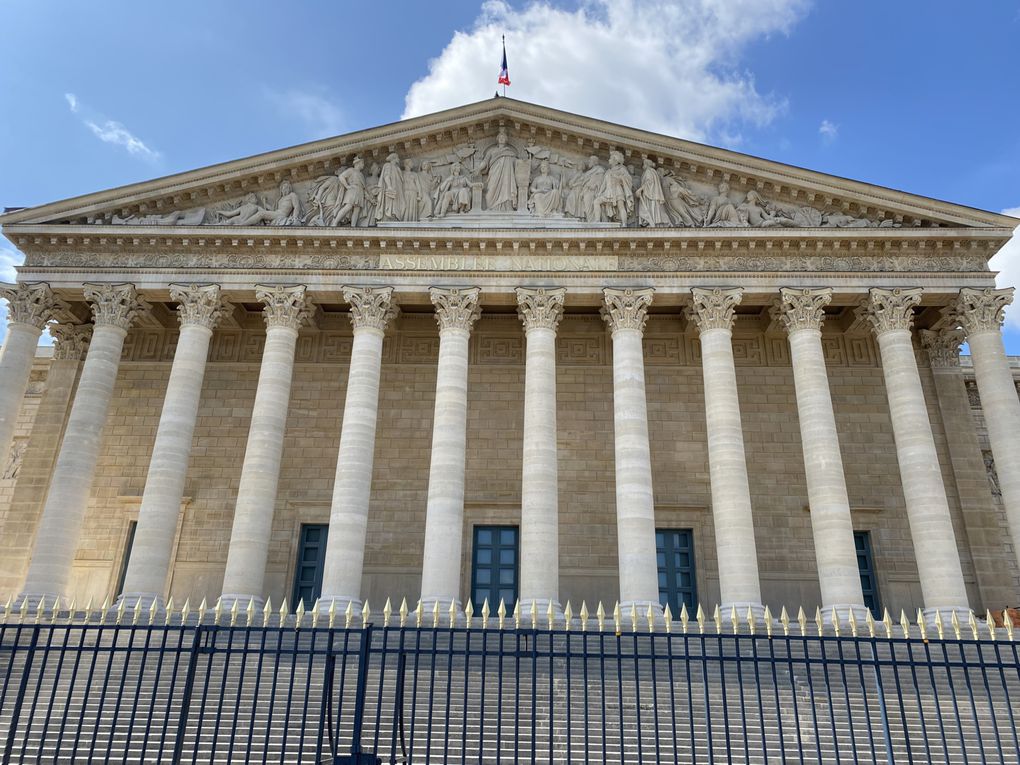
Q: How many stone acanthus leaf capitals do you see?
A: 14